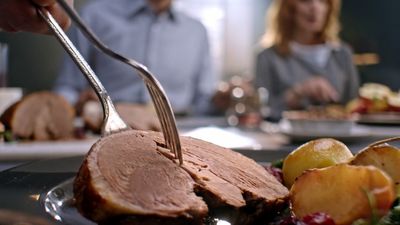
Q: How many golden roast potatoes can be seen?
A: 3